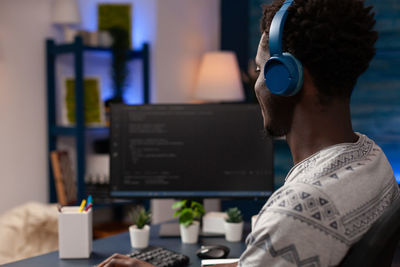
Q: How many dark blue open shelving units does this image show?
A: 1